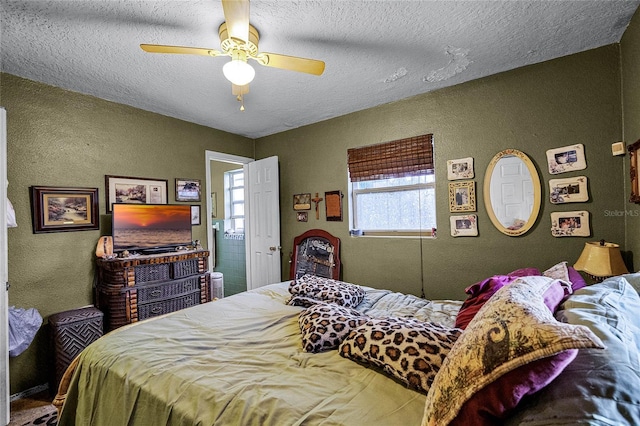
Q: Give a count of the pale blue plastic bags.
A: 1